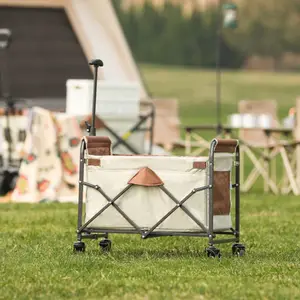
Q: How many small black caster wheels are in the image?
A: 4